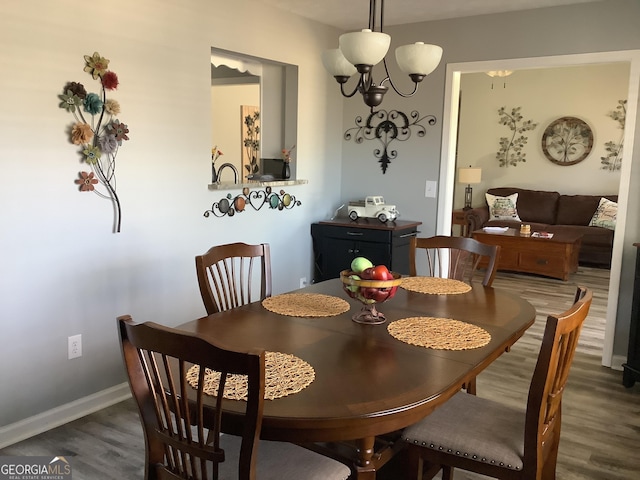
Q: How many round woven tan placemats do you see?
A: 4